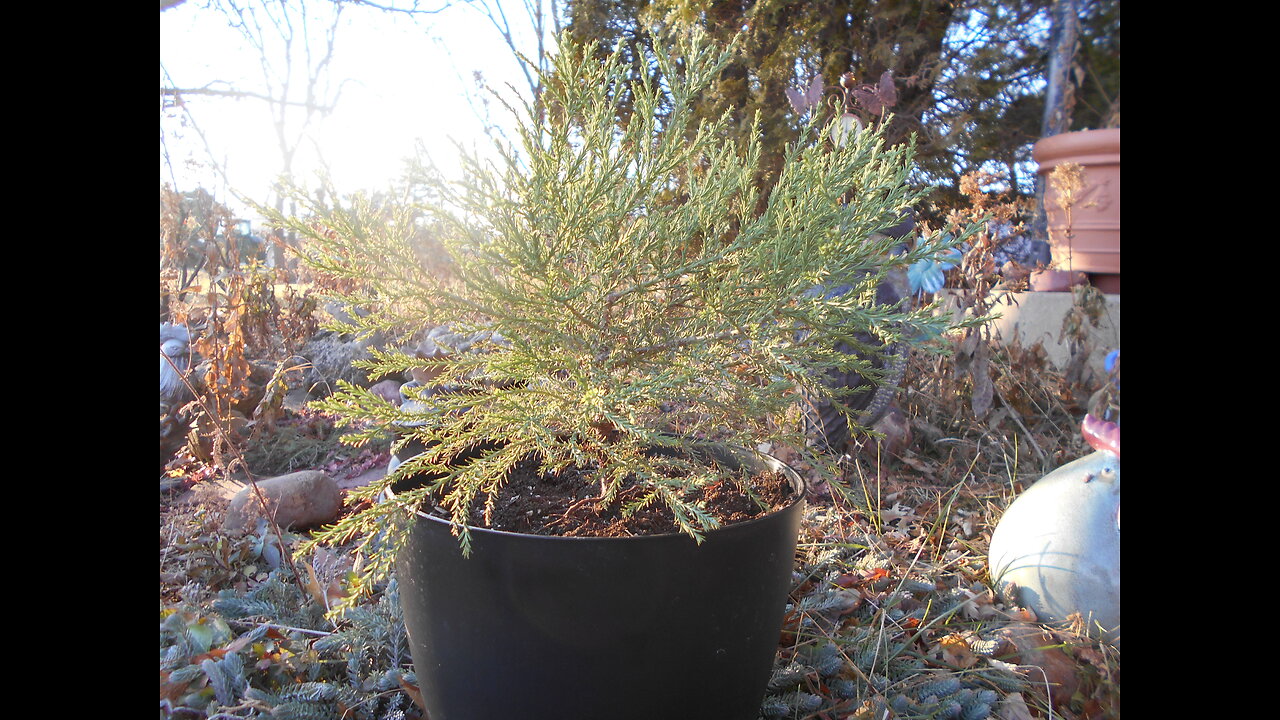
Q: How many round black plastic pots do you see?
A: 1